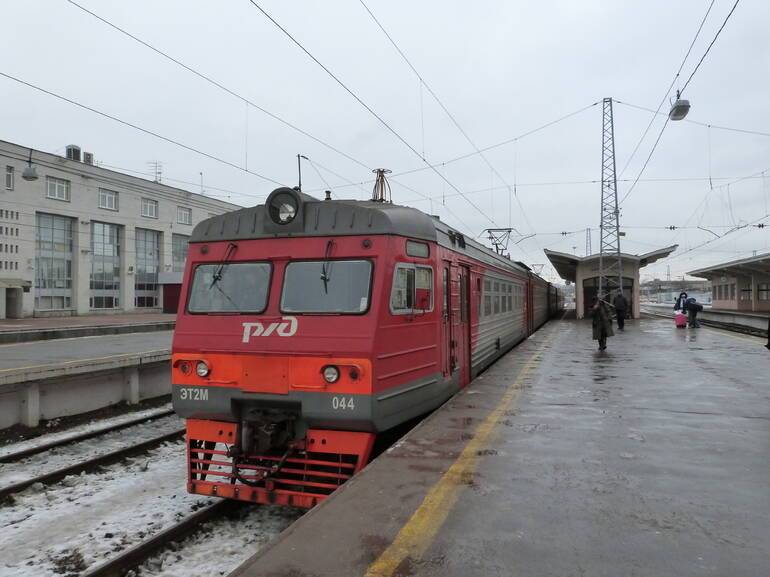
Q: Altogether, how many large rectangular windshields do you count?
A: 2